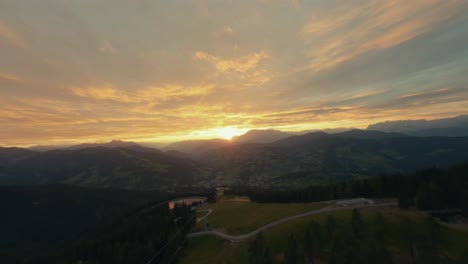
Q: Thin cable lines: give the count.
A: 2